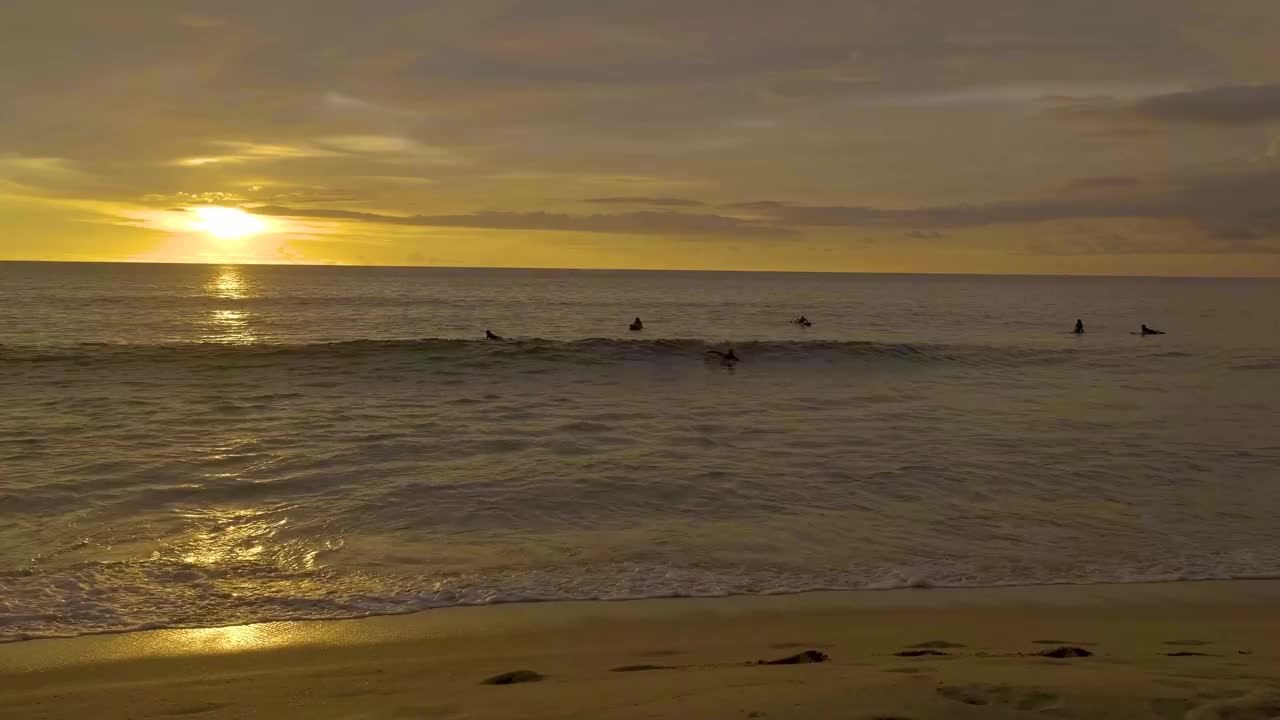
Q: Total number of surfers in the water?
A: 6